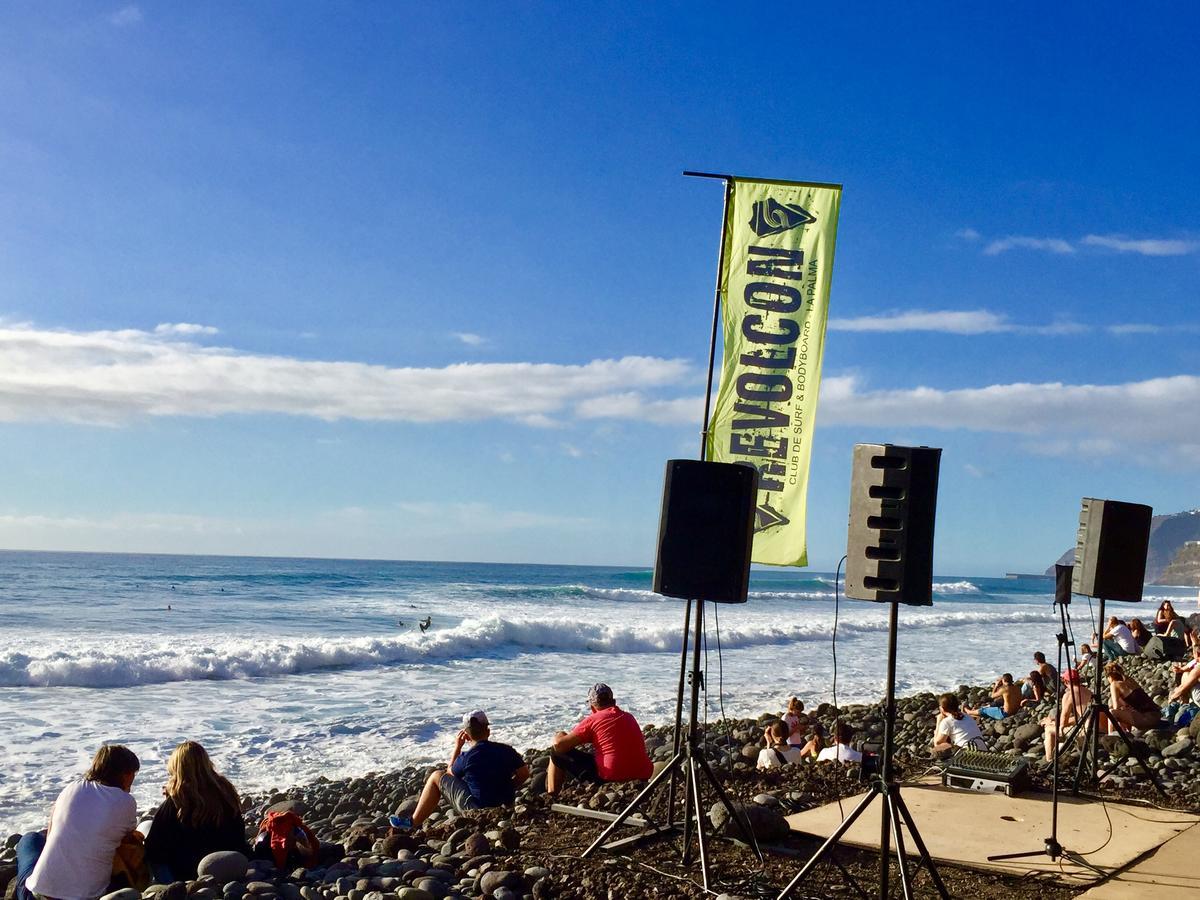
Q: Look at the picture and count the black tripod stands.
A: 4